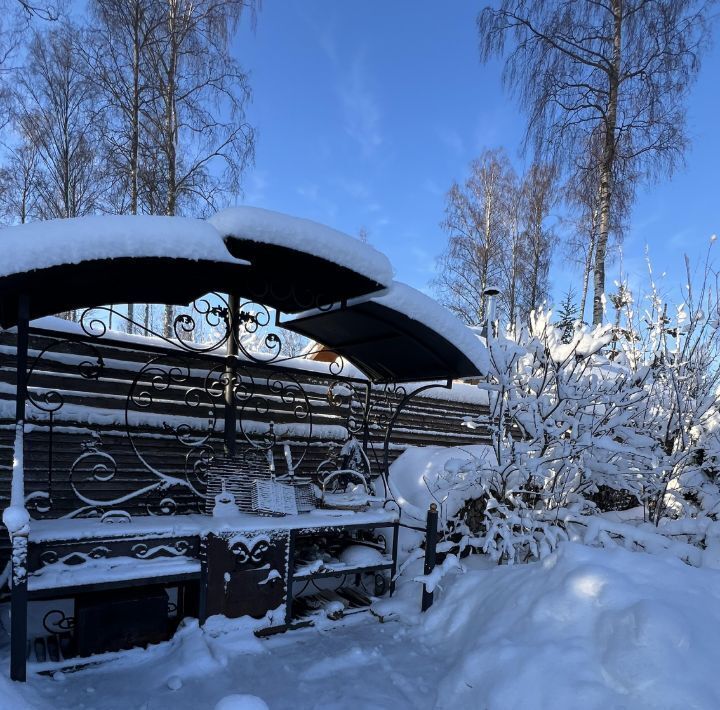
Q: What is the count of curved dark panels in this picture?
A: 3